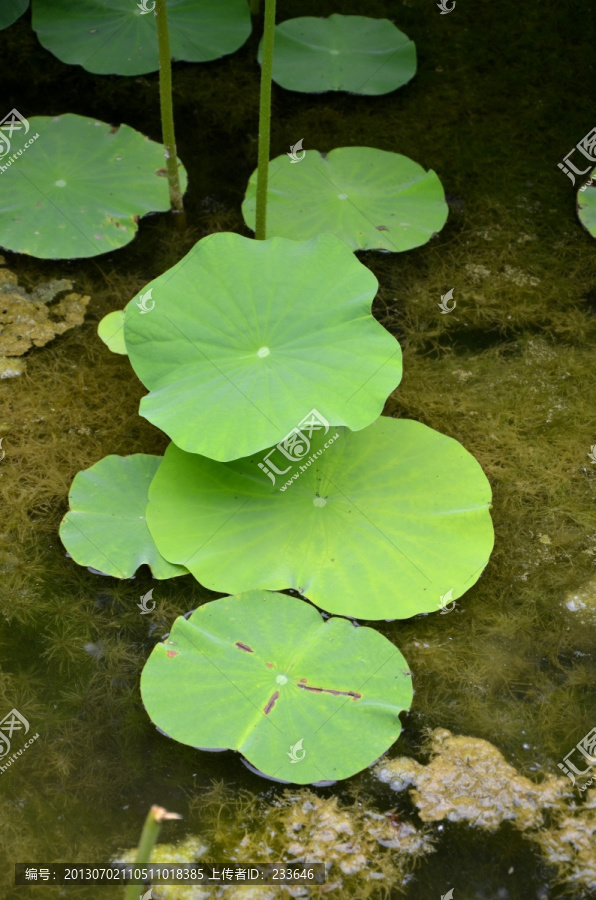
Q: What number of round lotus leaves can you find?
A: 11